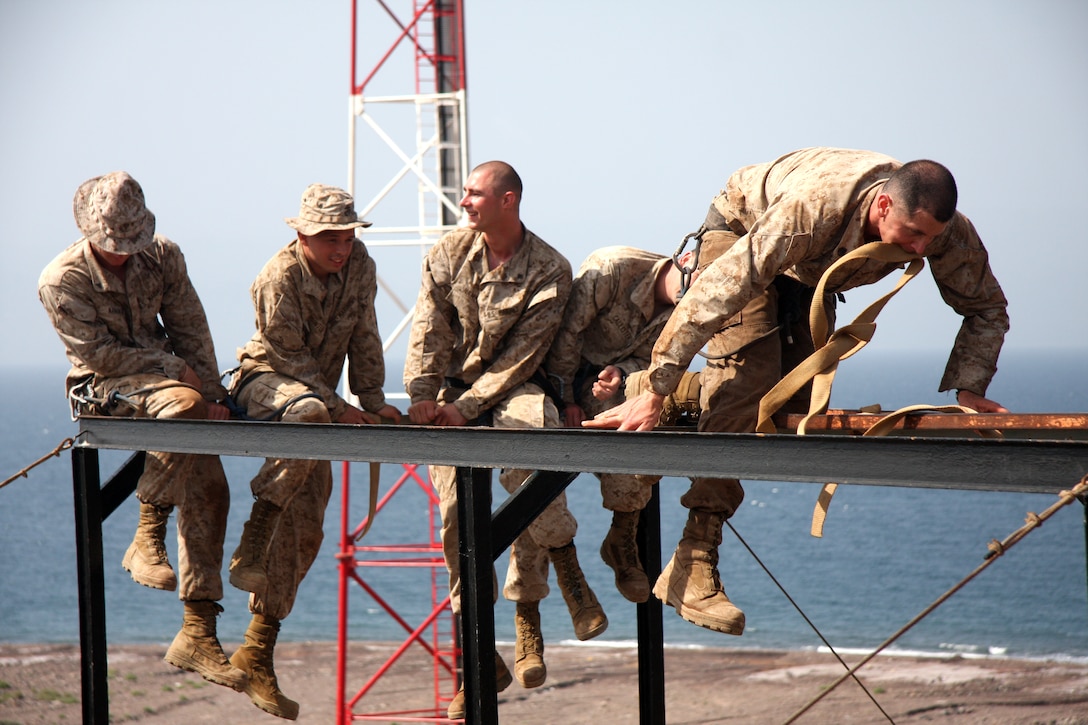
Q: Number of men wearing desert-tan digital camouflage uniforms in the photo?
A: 5